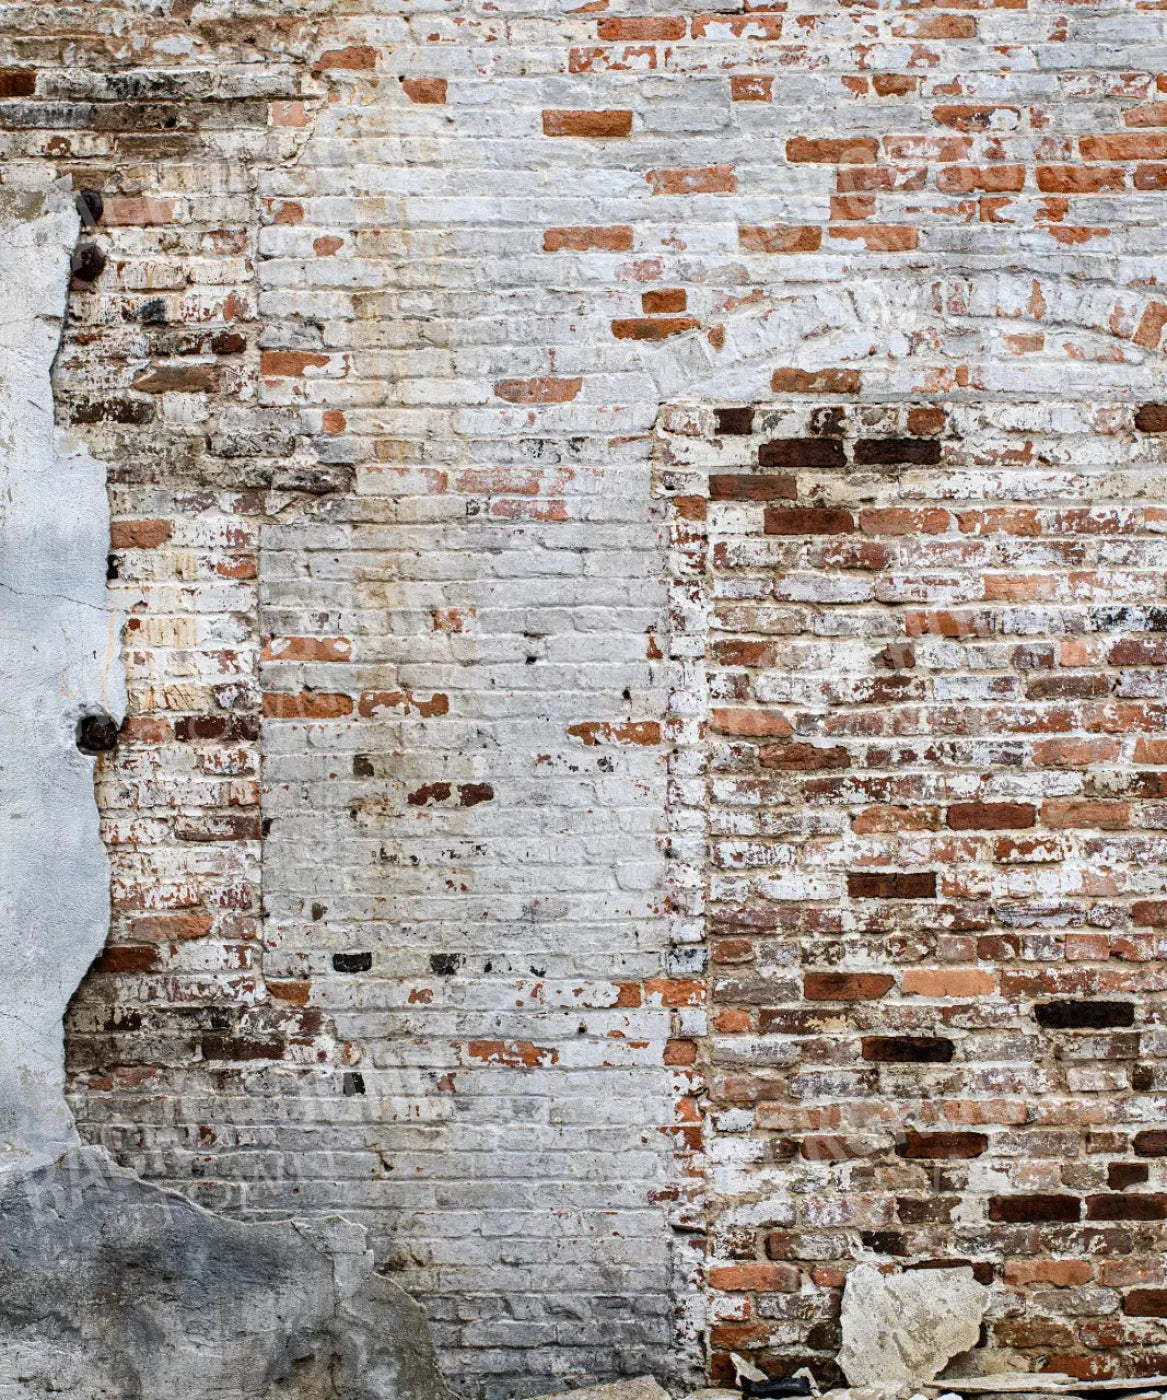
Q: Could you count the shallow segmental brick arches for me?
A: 1